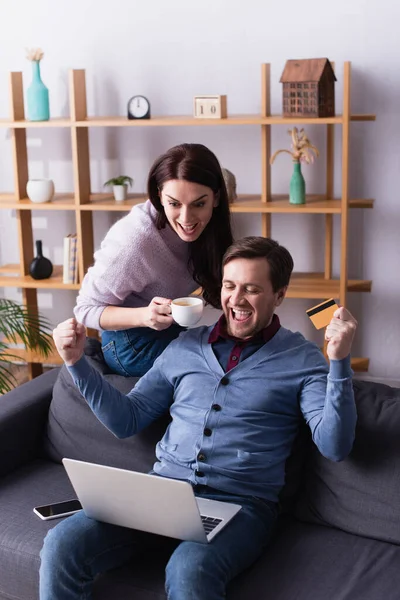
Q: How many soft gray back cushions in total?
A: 2